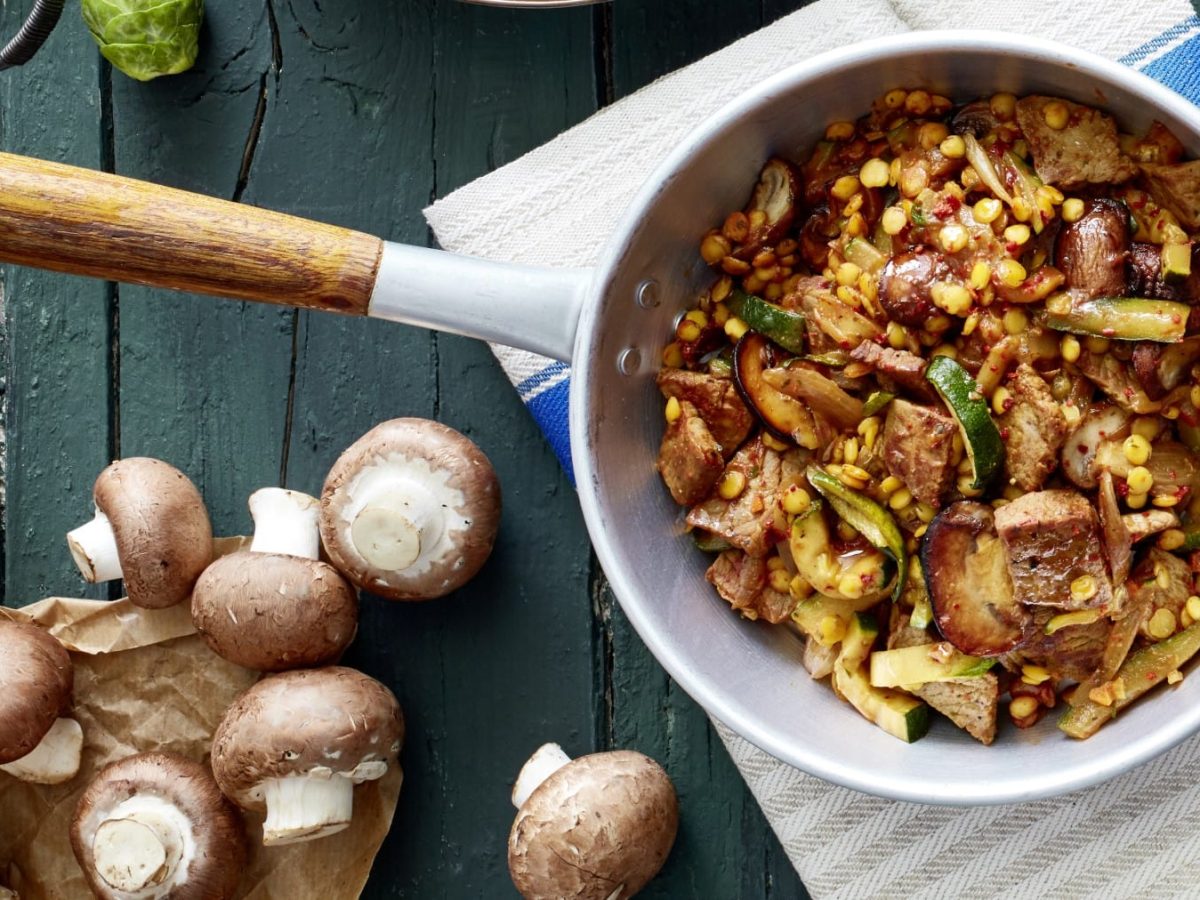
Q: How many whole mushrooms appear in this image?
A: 7